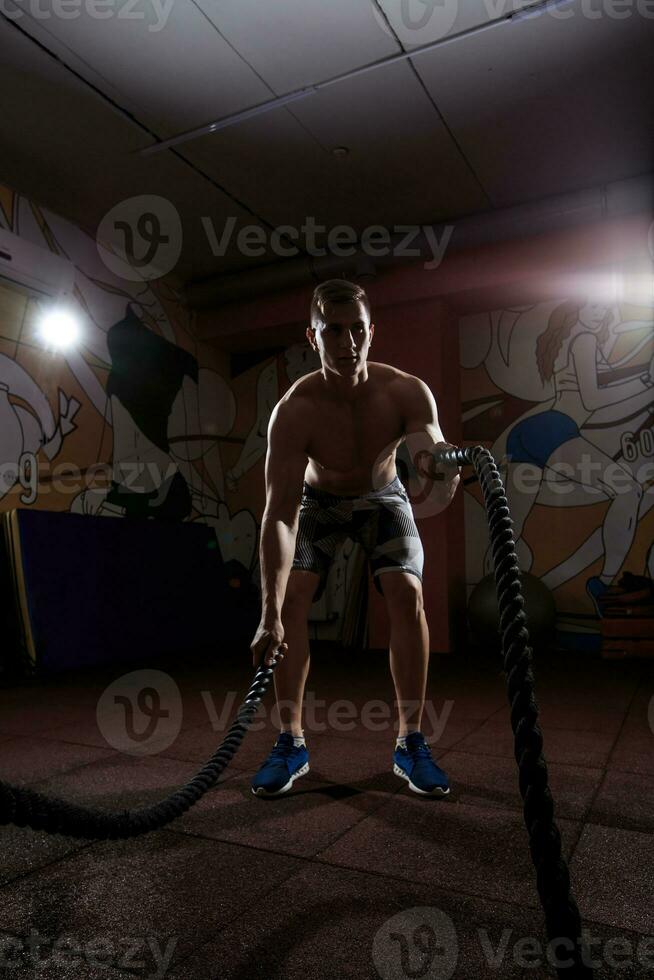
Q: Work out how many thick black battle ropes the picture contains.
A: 2